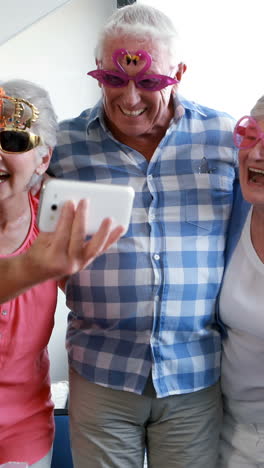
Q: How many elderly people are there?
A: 3